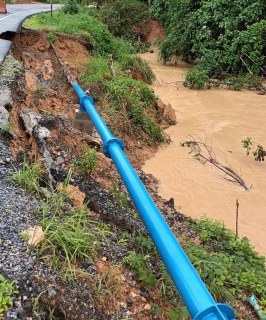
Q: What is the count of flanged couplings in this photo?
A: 3